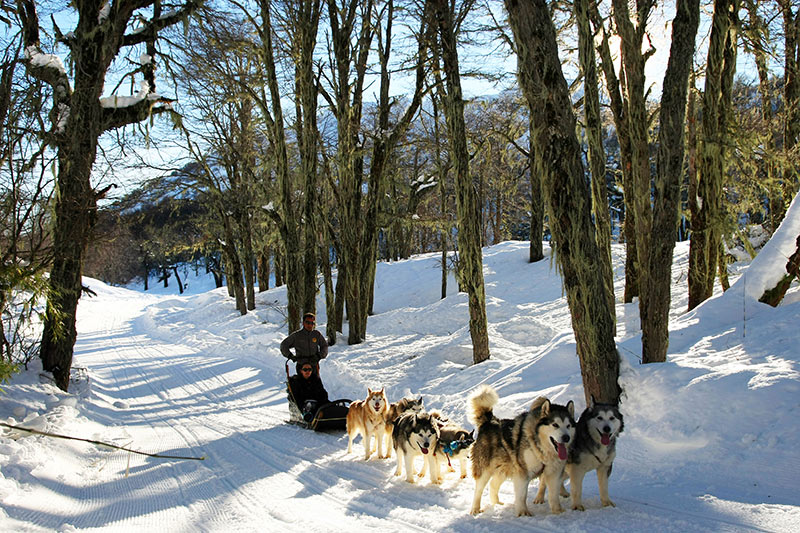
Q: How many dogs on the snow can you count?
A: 6